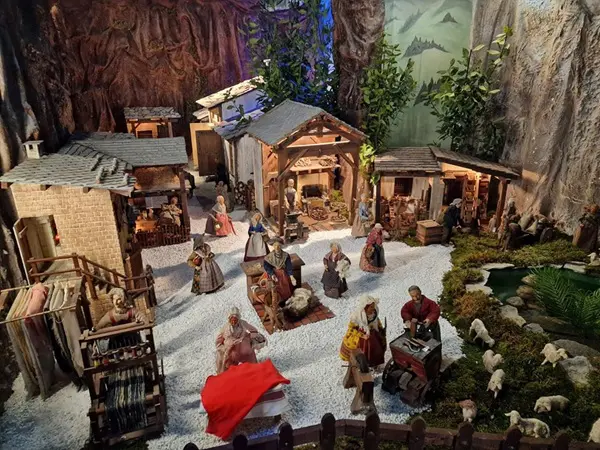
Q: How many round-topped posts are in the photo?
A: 9